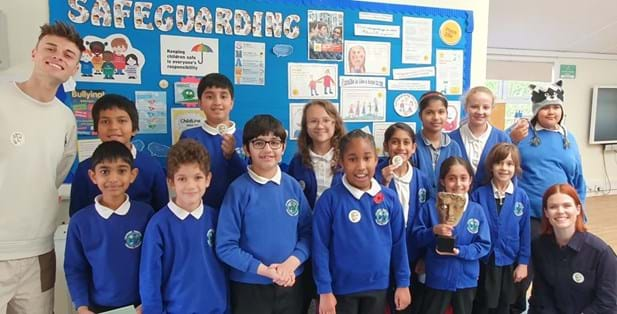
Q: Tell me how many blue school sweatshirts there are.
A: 13